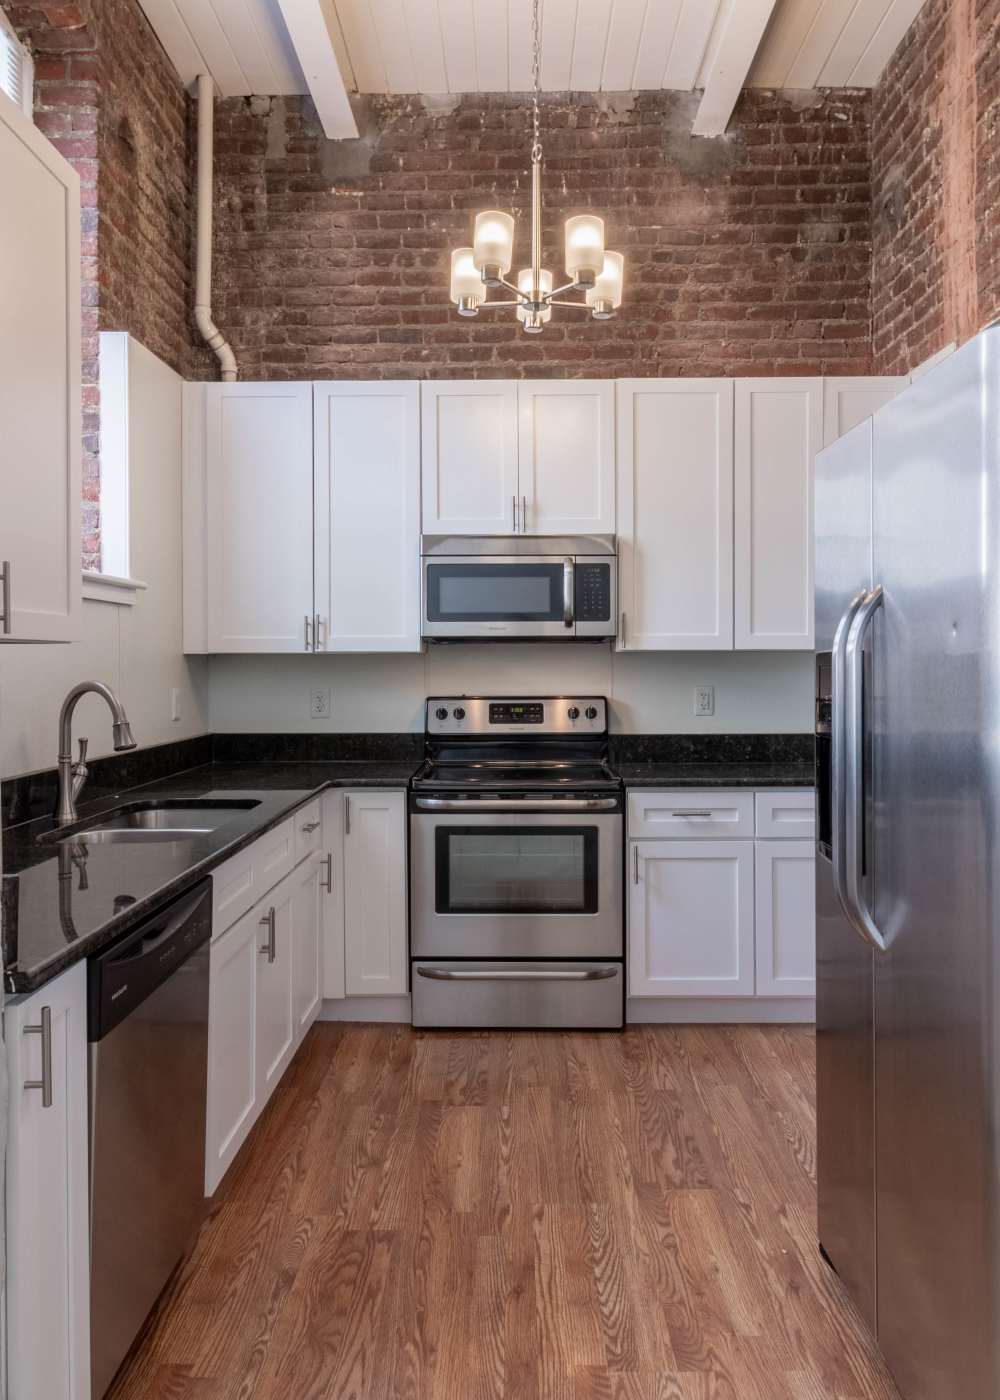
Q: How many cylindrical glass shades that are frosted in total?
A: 5